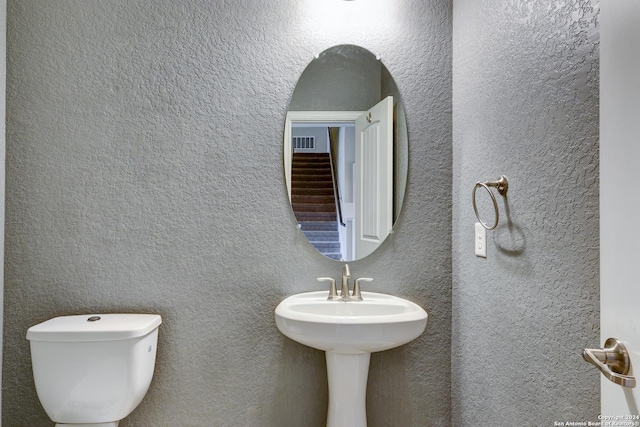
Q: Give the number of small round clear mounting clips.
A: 4